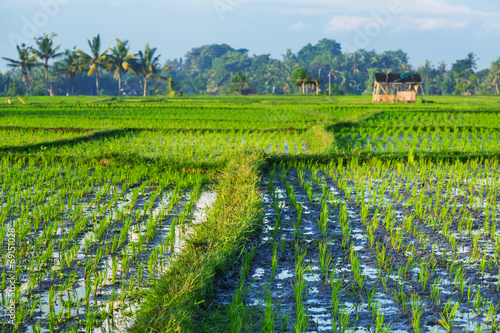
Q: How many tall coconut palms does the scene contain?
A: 6